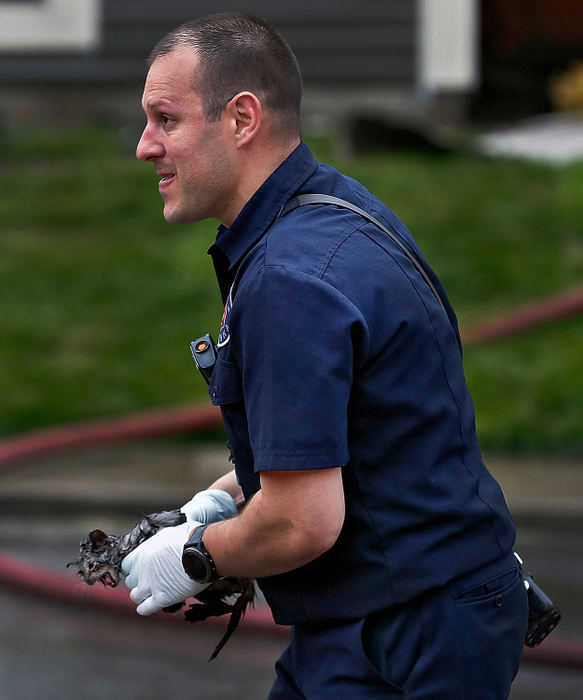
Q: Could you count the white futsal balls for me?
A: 0